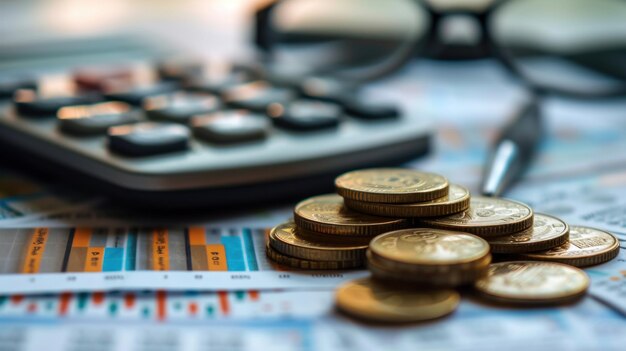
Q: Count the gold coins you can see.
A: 12